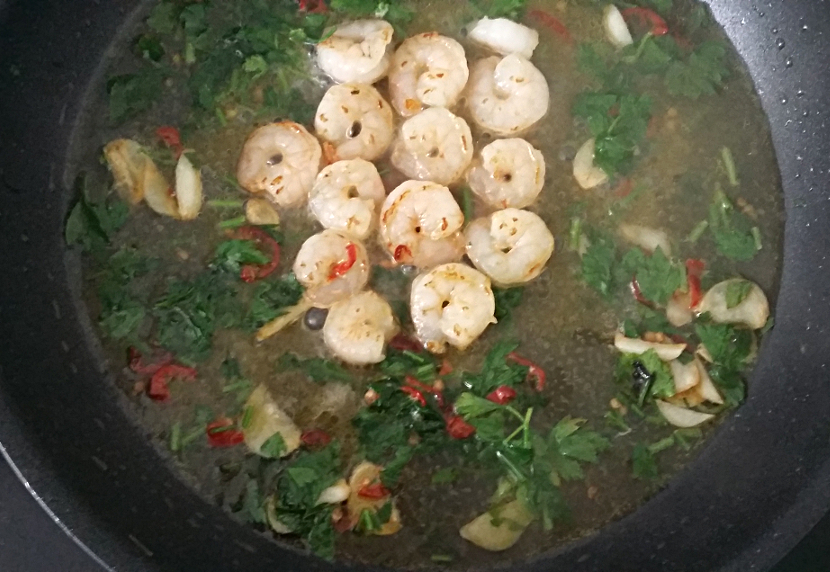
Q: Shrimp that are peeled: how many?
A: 14